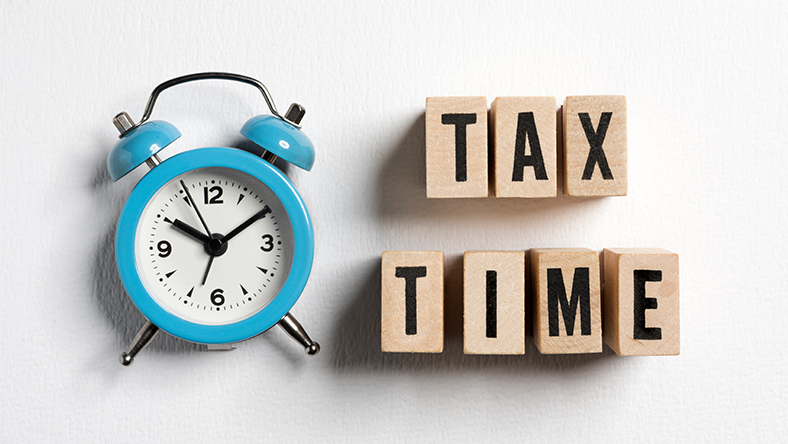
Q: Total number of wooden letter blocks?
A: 7